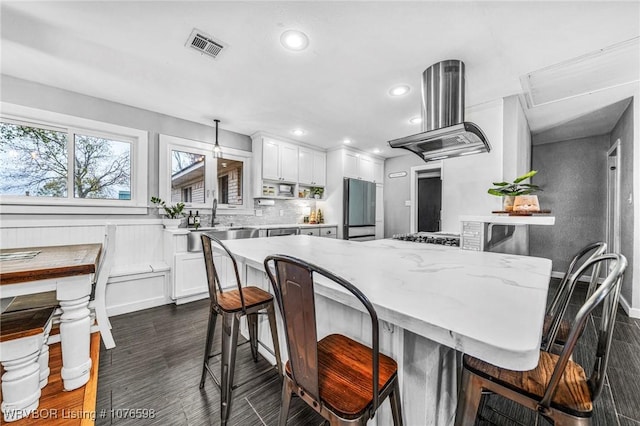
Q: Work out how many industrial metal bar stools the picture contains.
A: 4